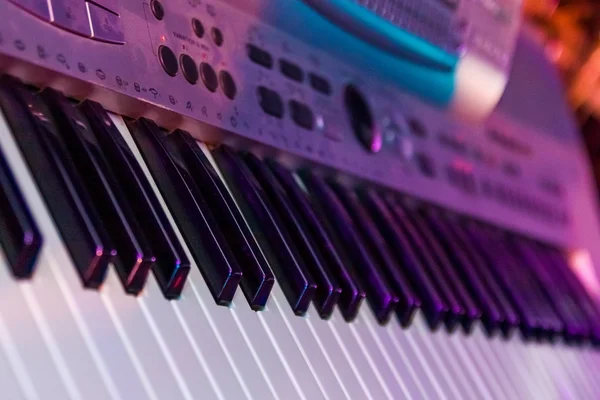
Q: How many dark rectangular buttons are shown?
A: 5